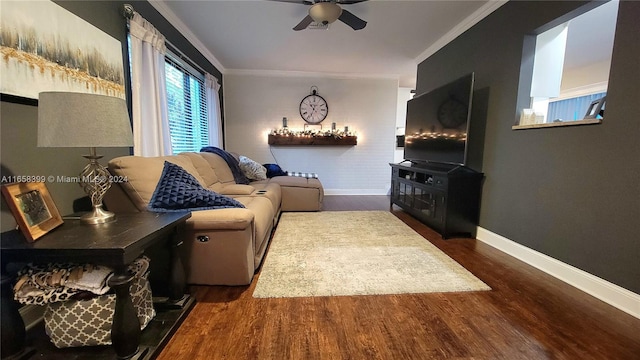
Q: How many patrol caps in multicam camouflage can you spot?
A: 0